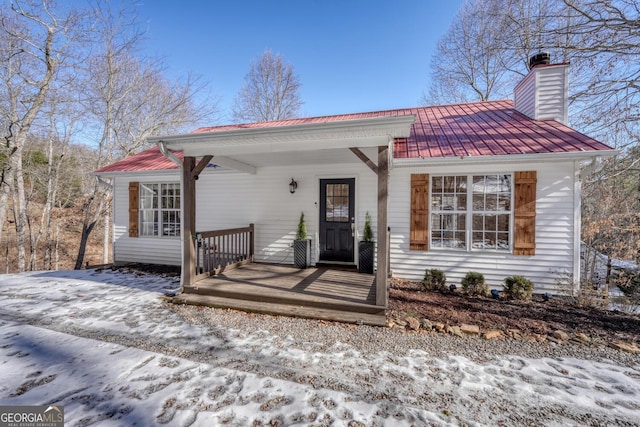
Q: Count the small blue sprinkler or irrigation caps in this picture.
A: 3